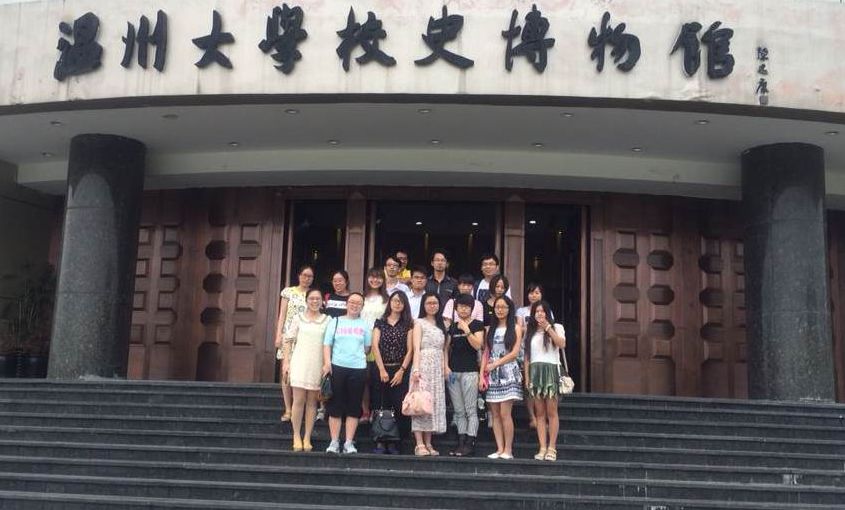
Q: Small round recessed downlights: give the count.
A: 13